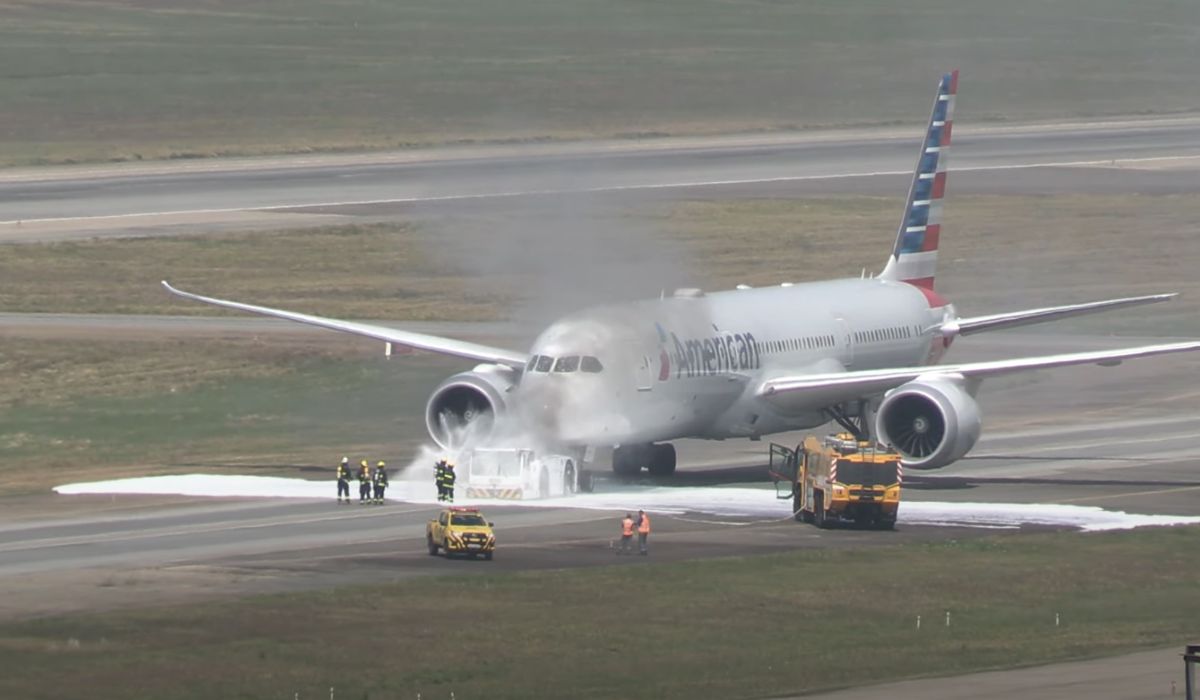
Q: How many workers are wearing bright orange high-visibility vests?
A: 2